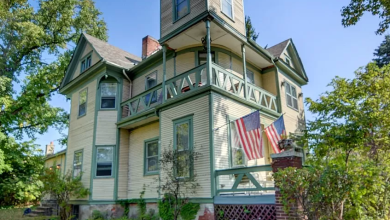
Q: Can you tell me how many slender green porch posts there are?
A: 3